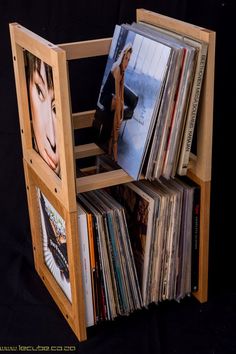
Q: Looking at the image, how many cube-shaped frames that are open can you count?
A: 2